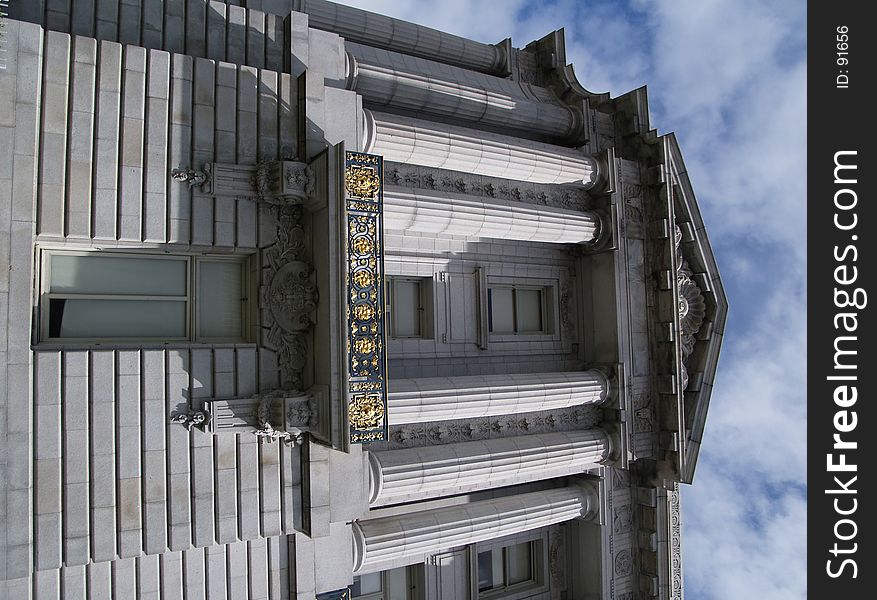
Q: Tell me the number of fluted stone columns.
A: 7